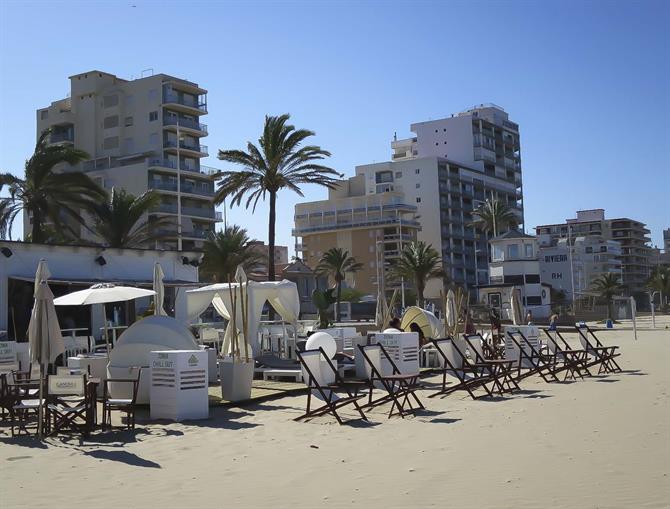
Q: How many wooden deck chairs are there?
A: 7